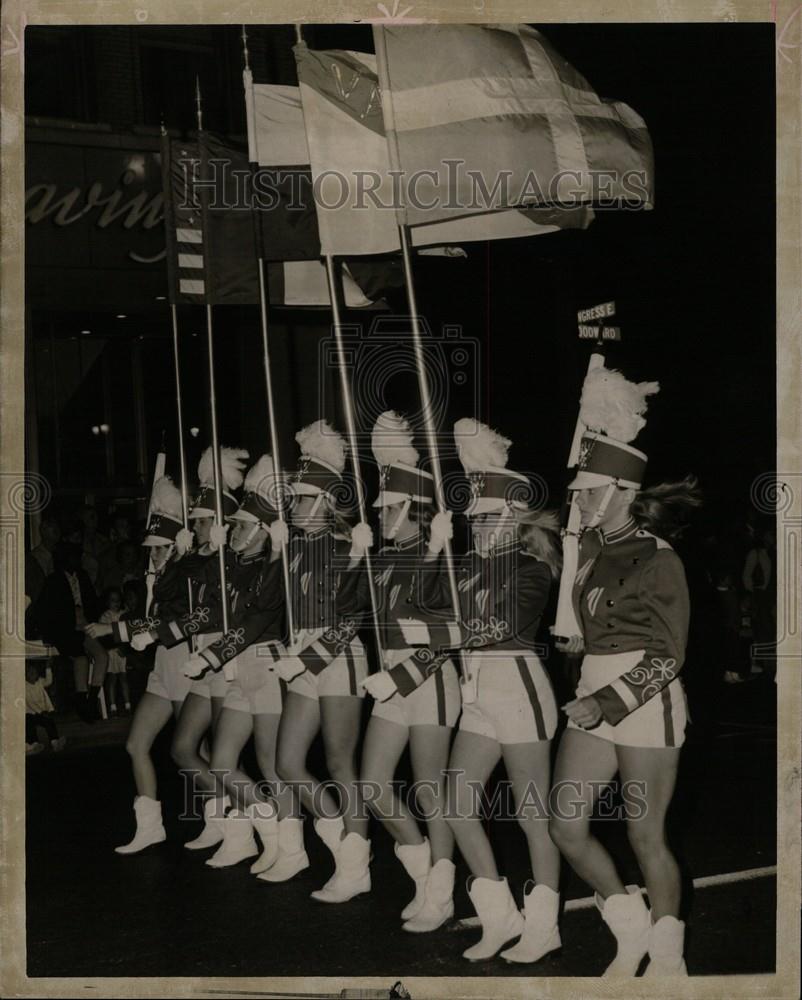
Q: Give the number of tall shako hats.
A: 7